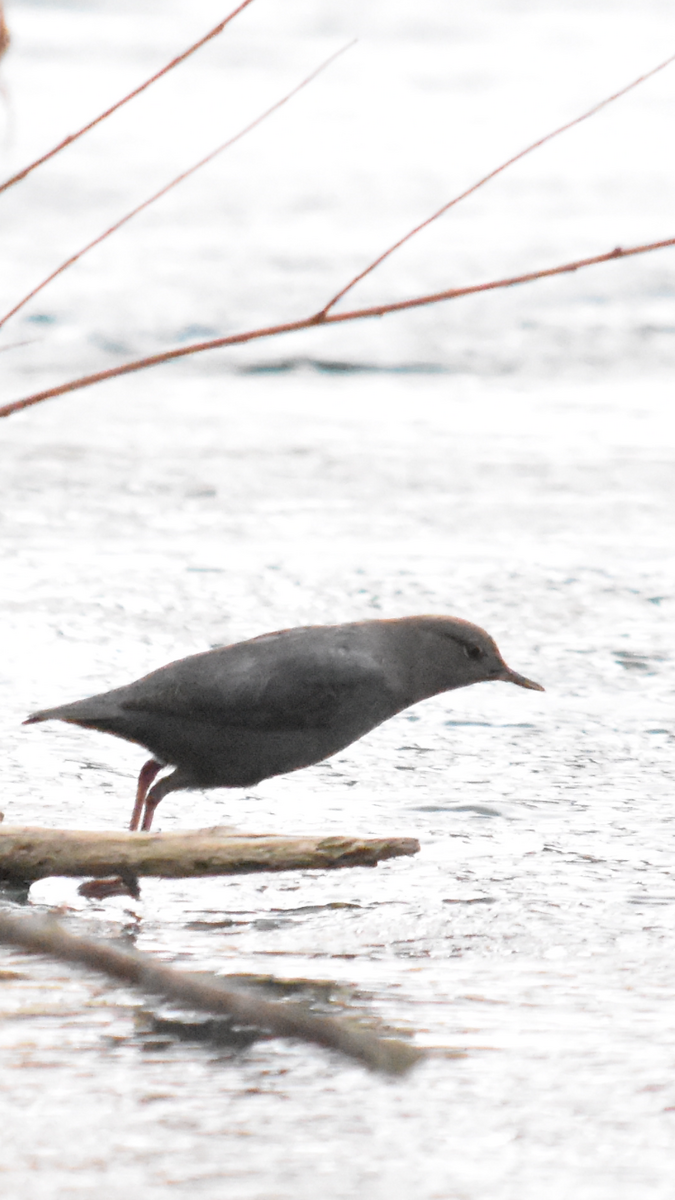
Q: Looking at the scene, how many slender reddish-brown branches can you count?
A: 4